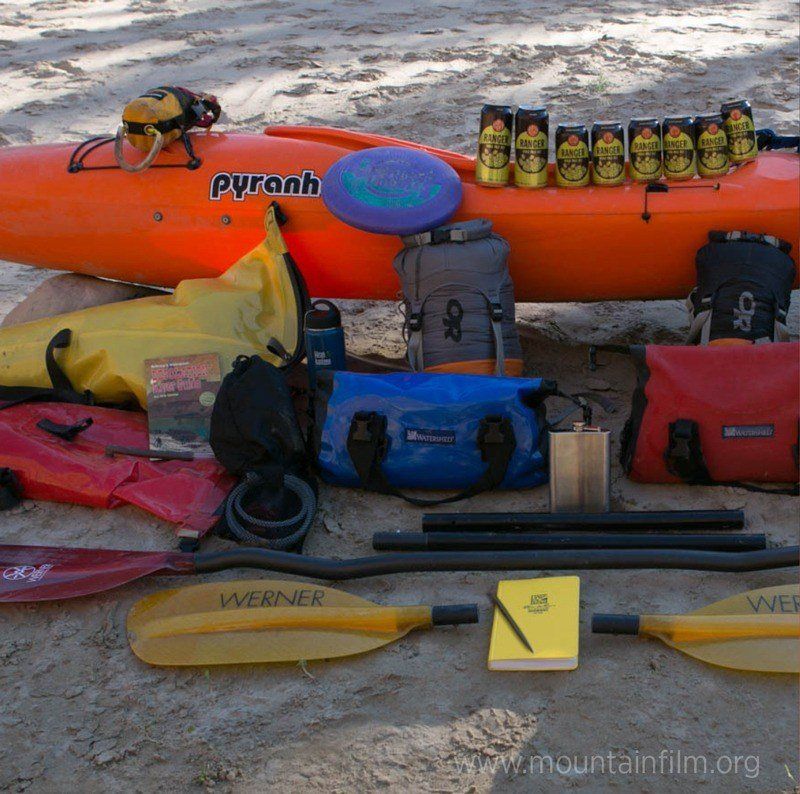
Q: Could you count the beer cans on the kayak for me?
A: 8